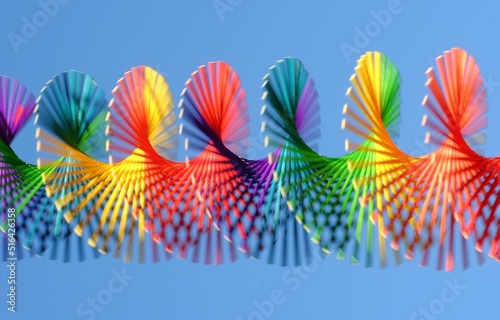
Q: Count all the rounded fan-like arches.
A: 7